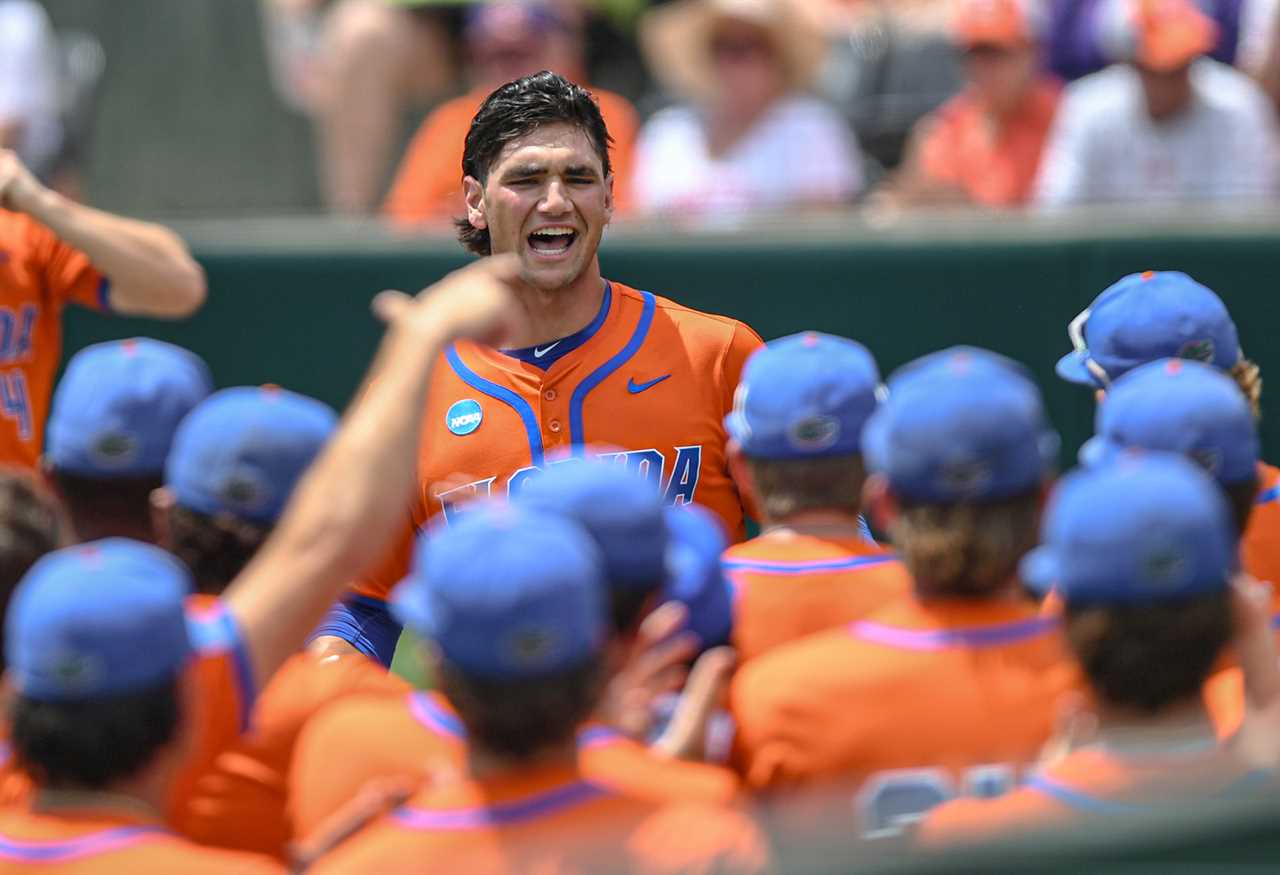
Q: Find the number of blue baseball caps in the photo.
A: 11